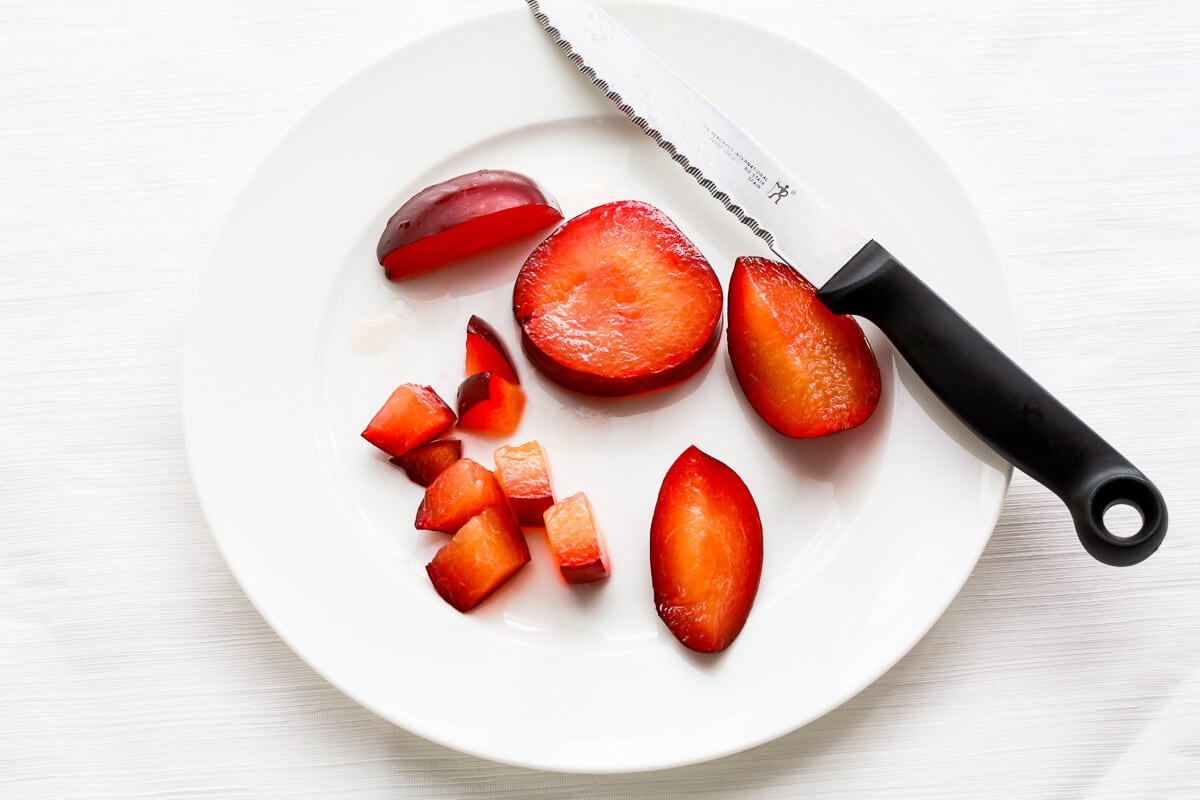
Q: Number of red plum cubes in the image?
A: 8